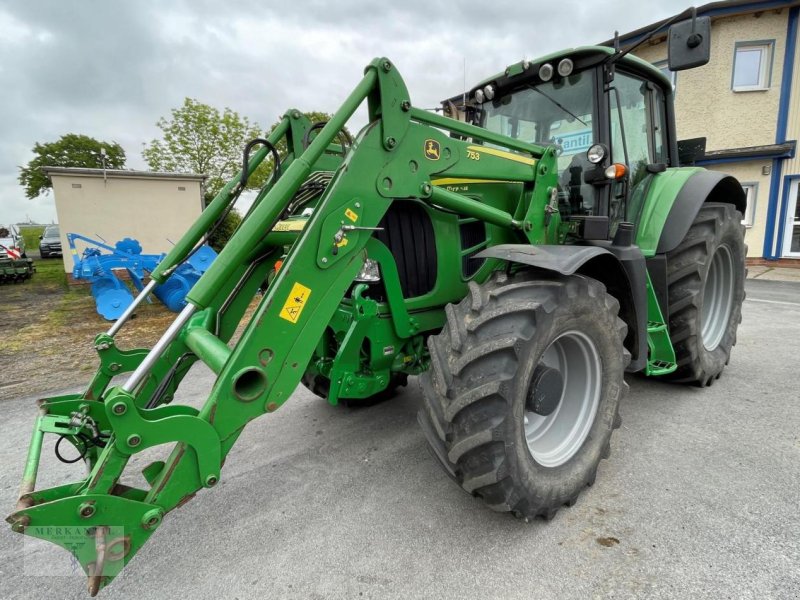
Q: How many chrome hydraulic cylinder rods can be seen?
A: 2